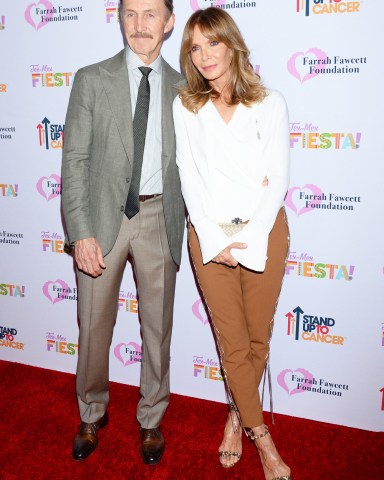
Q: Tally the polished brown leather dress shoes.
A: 2